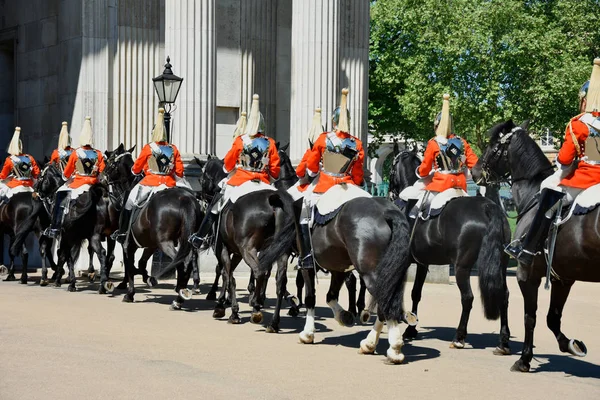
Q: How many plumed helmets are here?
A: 10